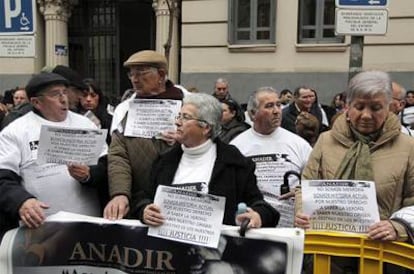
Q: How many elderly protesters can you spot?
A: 5